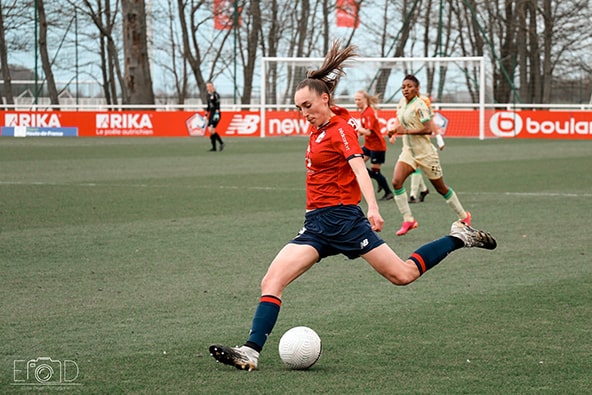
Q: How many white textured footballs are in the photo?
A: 1